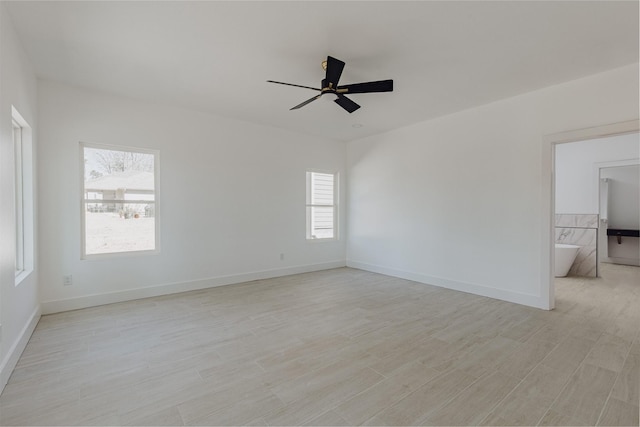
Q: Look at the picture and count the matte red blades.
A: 0